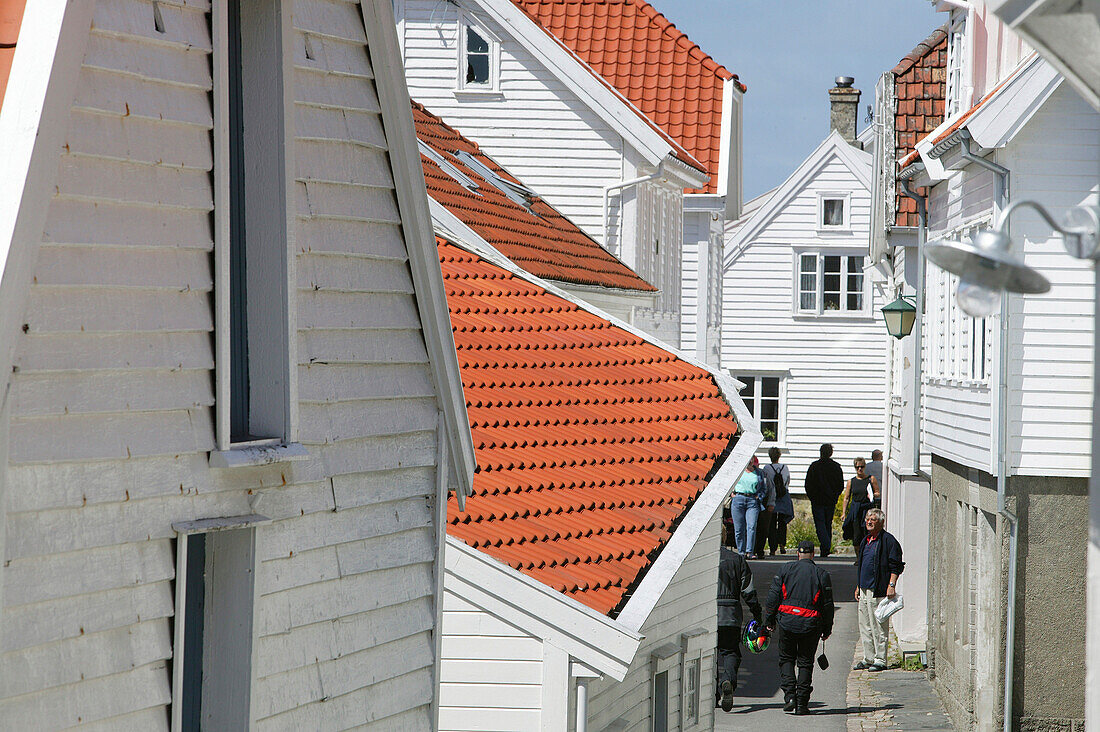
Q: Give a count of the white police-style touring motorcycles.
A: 0